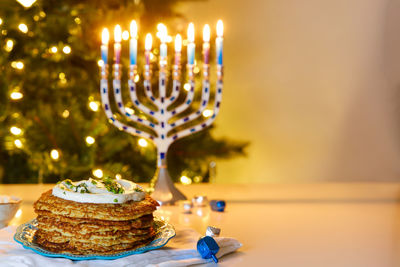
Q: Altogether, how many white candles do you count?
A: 1